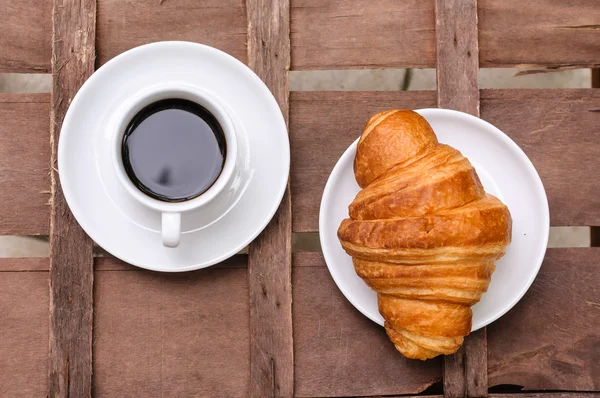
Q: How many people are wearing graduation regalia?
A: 0